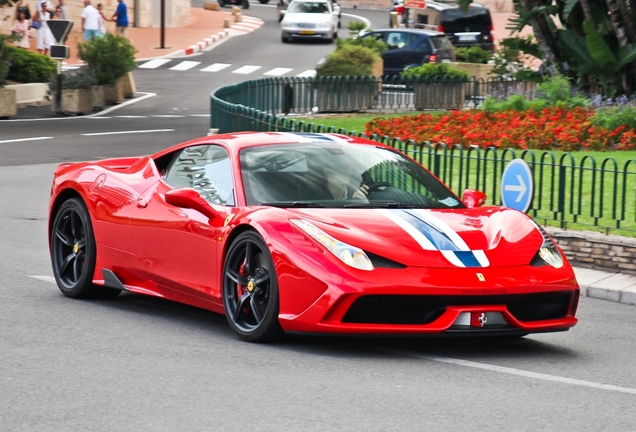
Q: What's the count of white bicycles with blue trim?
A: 0